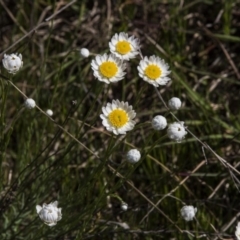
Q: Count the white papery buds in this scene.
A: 11